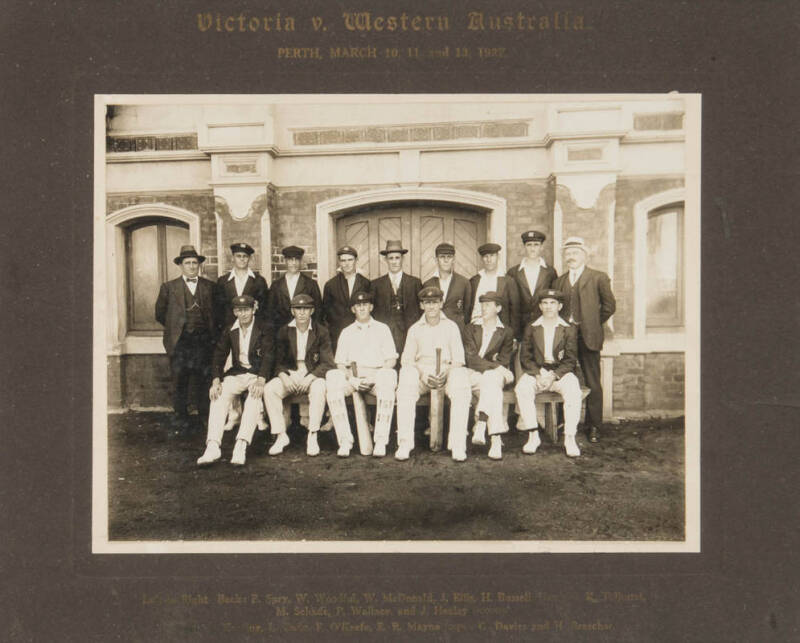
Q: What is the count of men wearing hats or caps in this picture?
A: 15